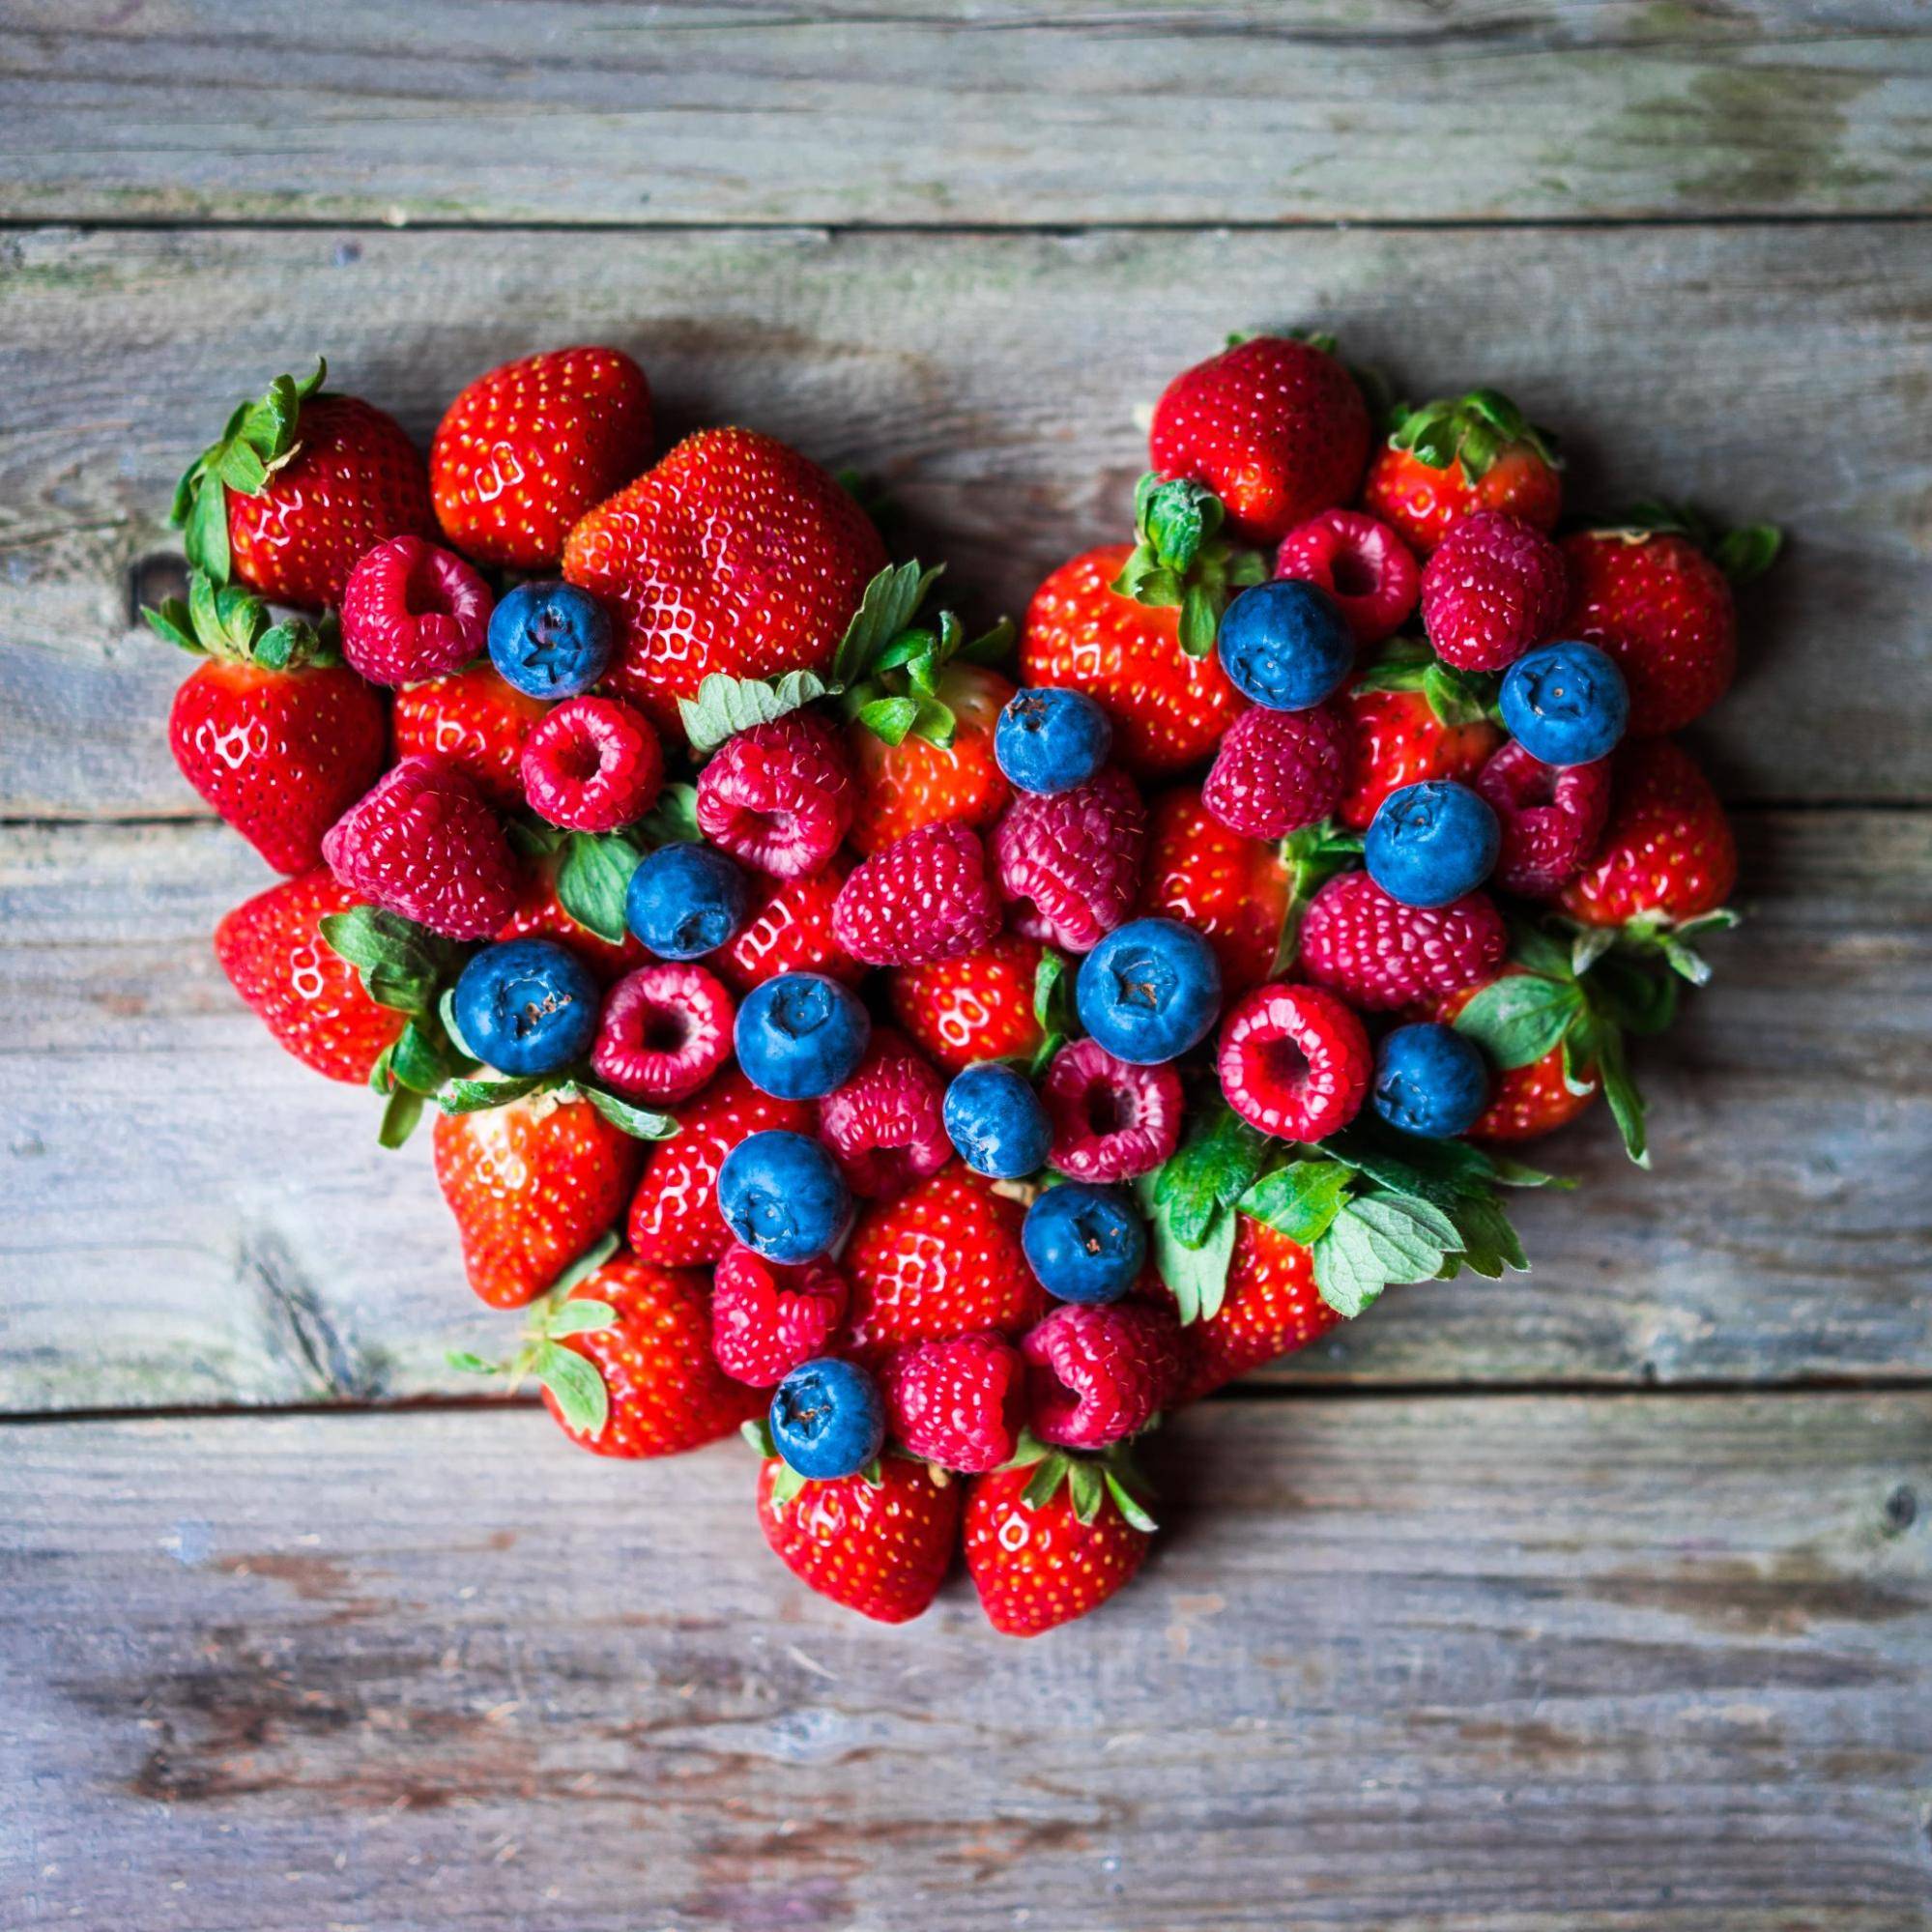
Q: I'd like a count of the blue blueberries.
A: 14